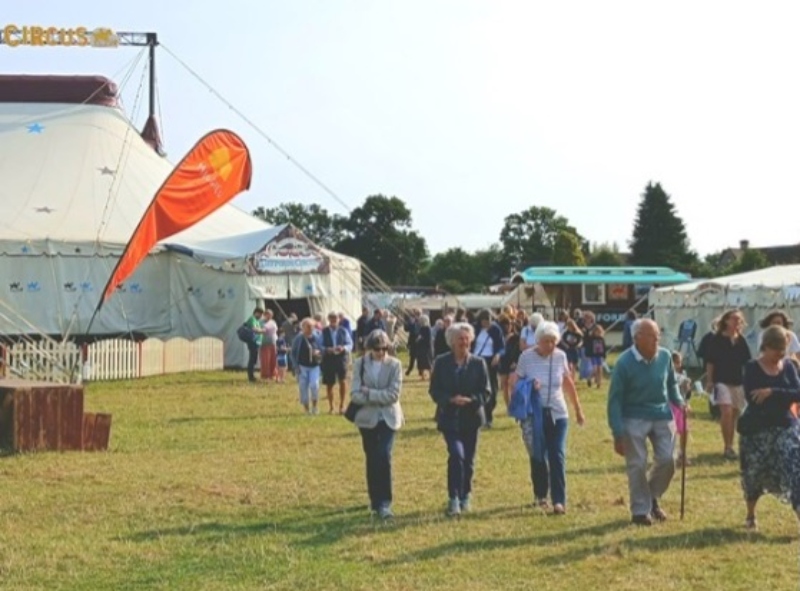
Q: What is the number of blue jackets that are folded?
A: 1